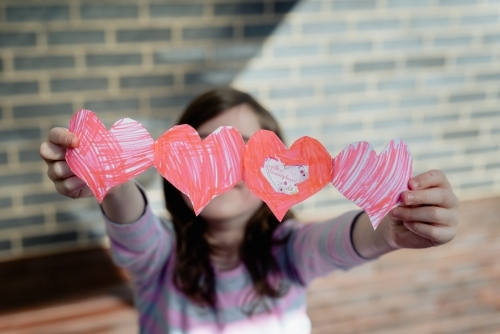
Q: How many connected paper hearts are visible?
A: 4